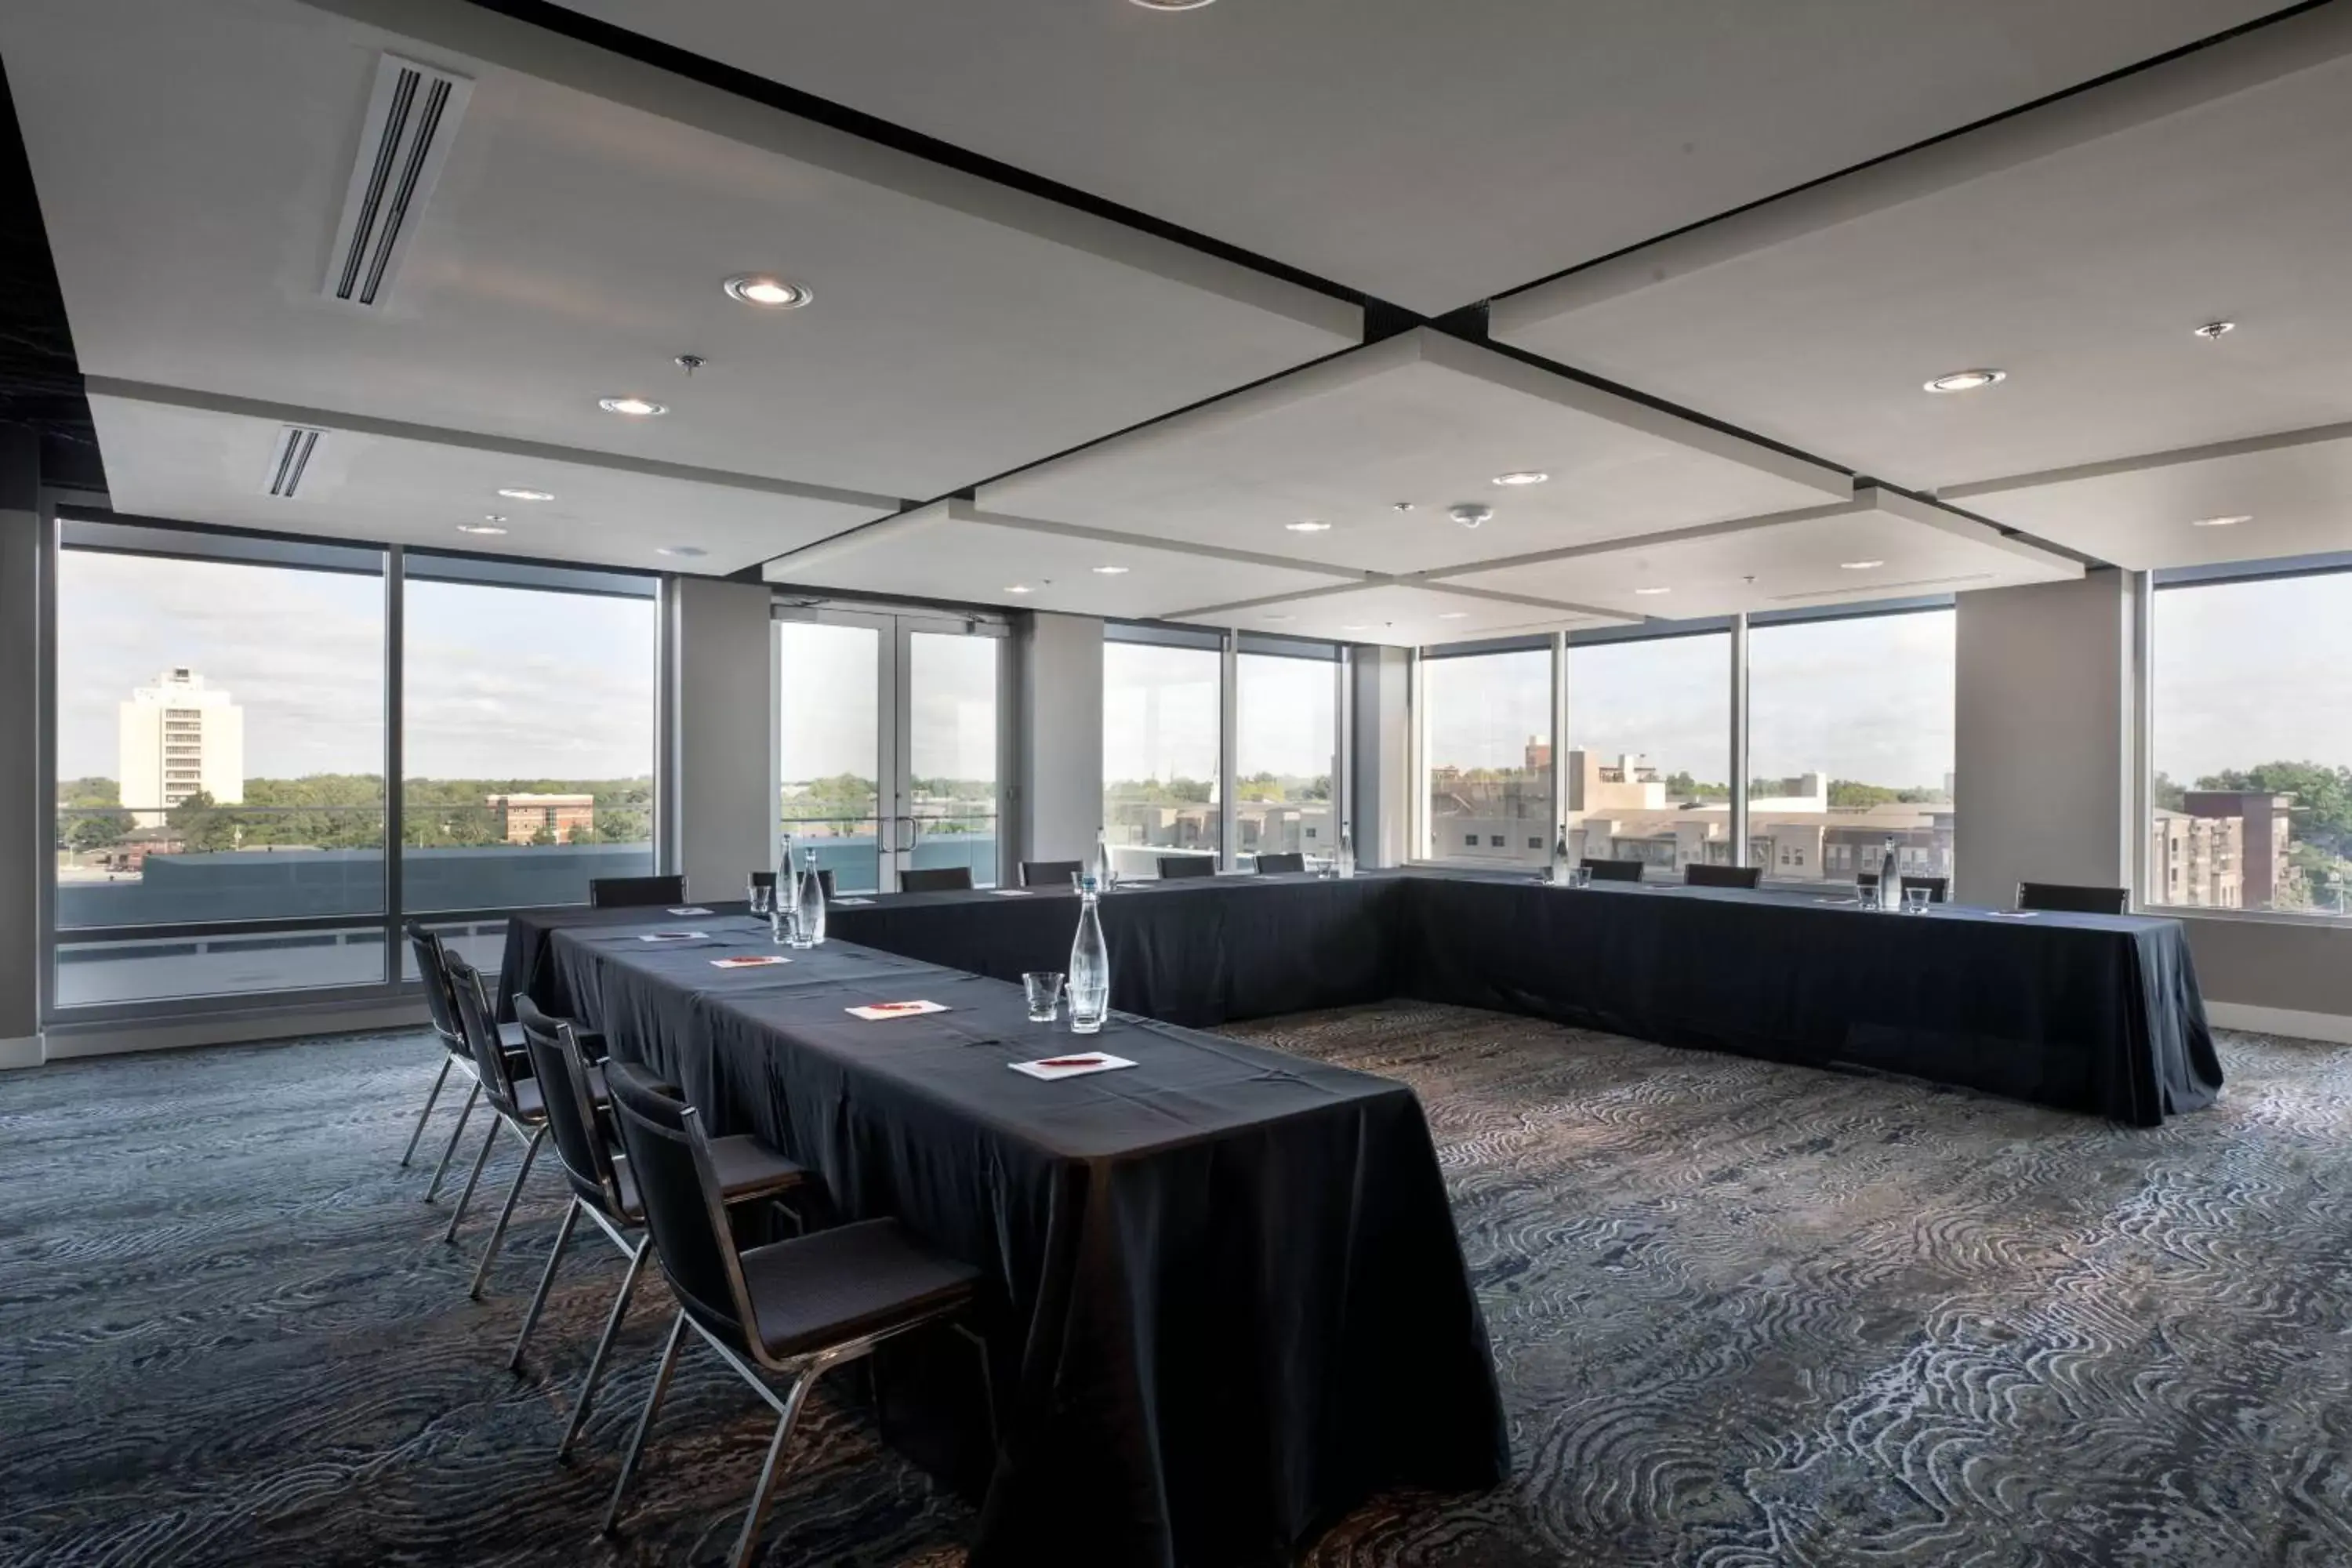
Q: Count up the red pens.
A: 3